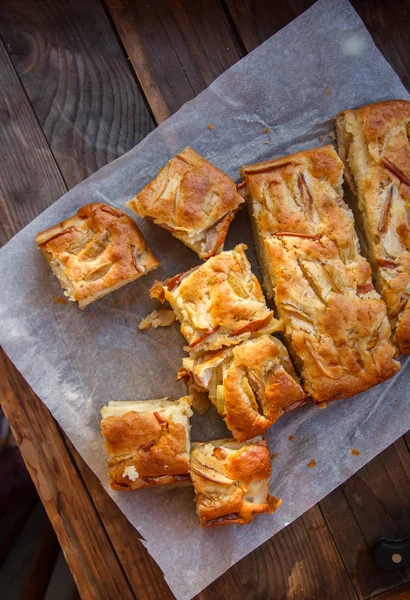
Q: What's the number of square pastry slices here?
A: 6